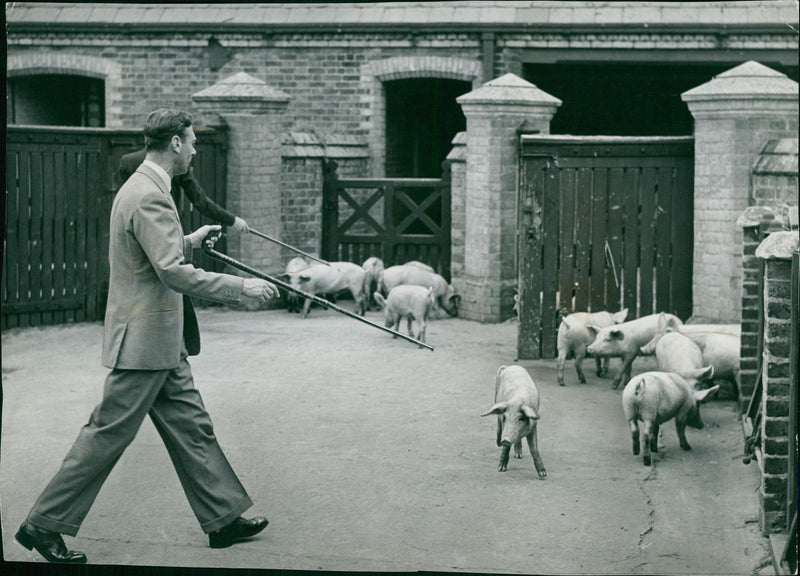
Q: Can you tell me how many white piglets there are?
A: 13